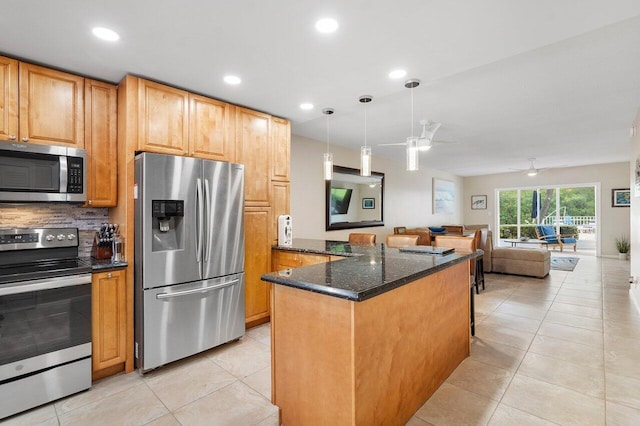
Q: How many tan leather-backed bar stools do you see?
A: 3